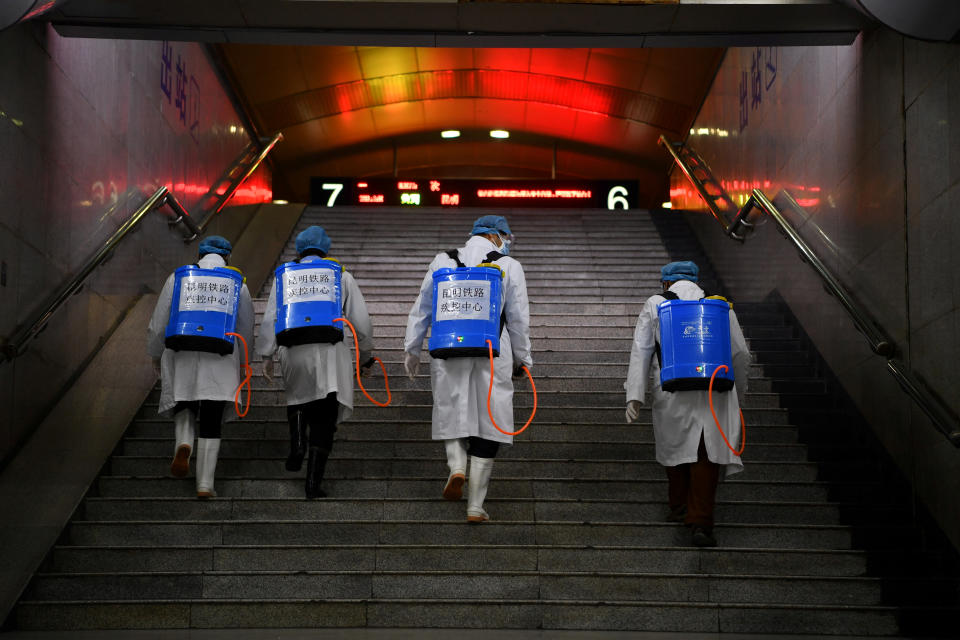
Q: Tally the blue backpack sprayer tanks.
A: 4